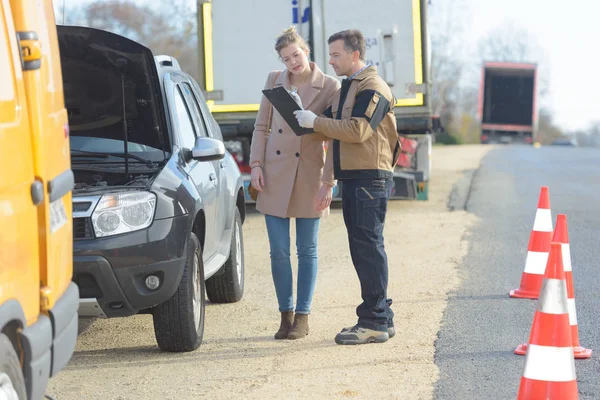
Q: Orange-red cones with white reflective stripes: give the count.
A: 3